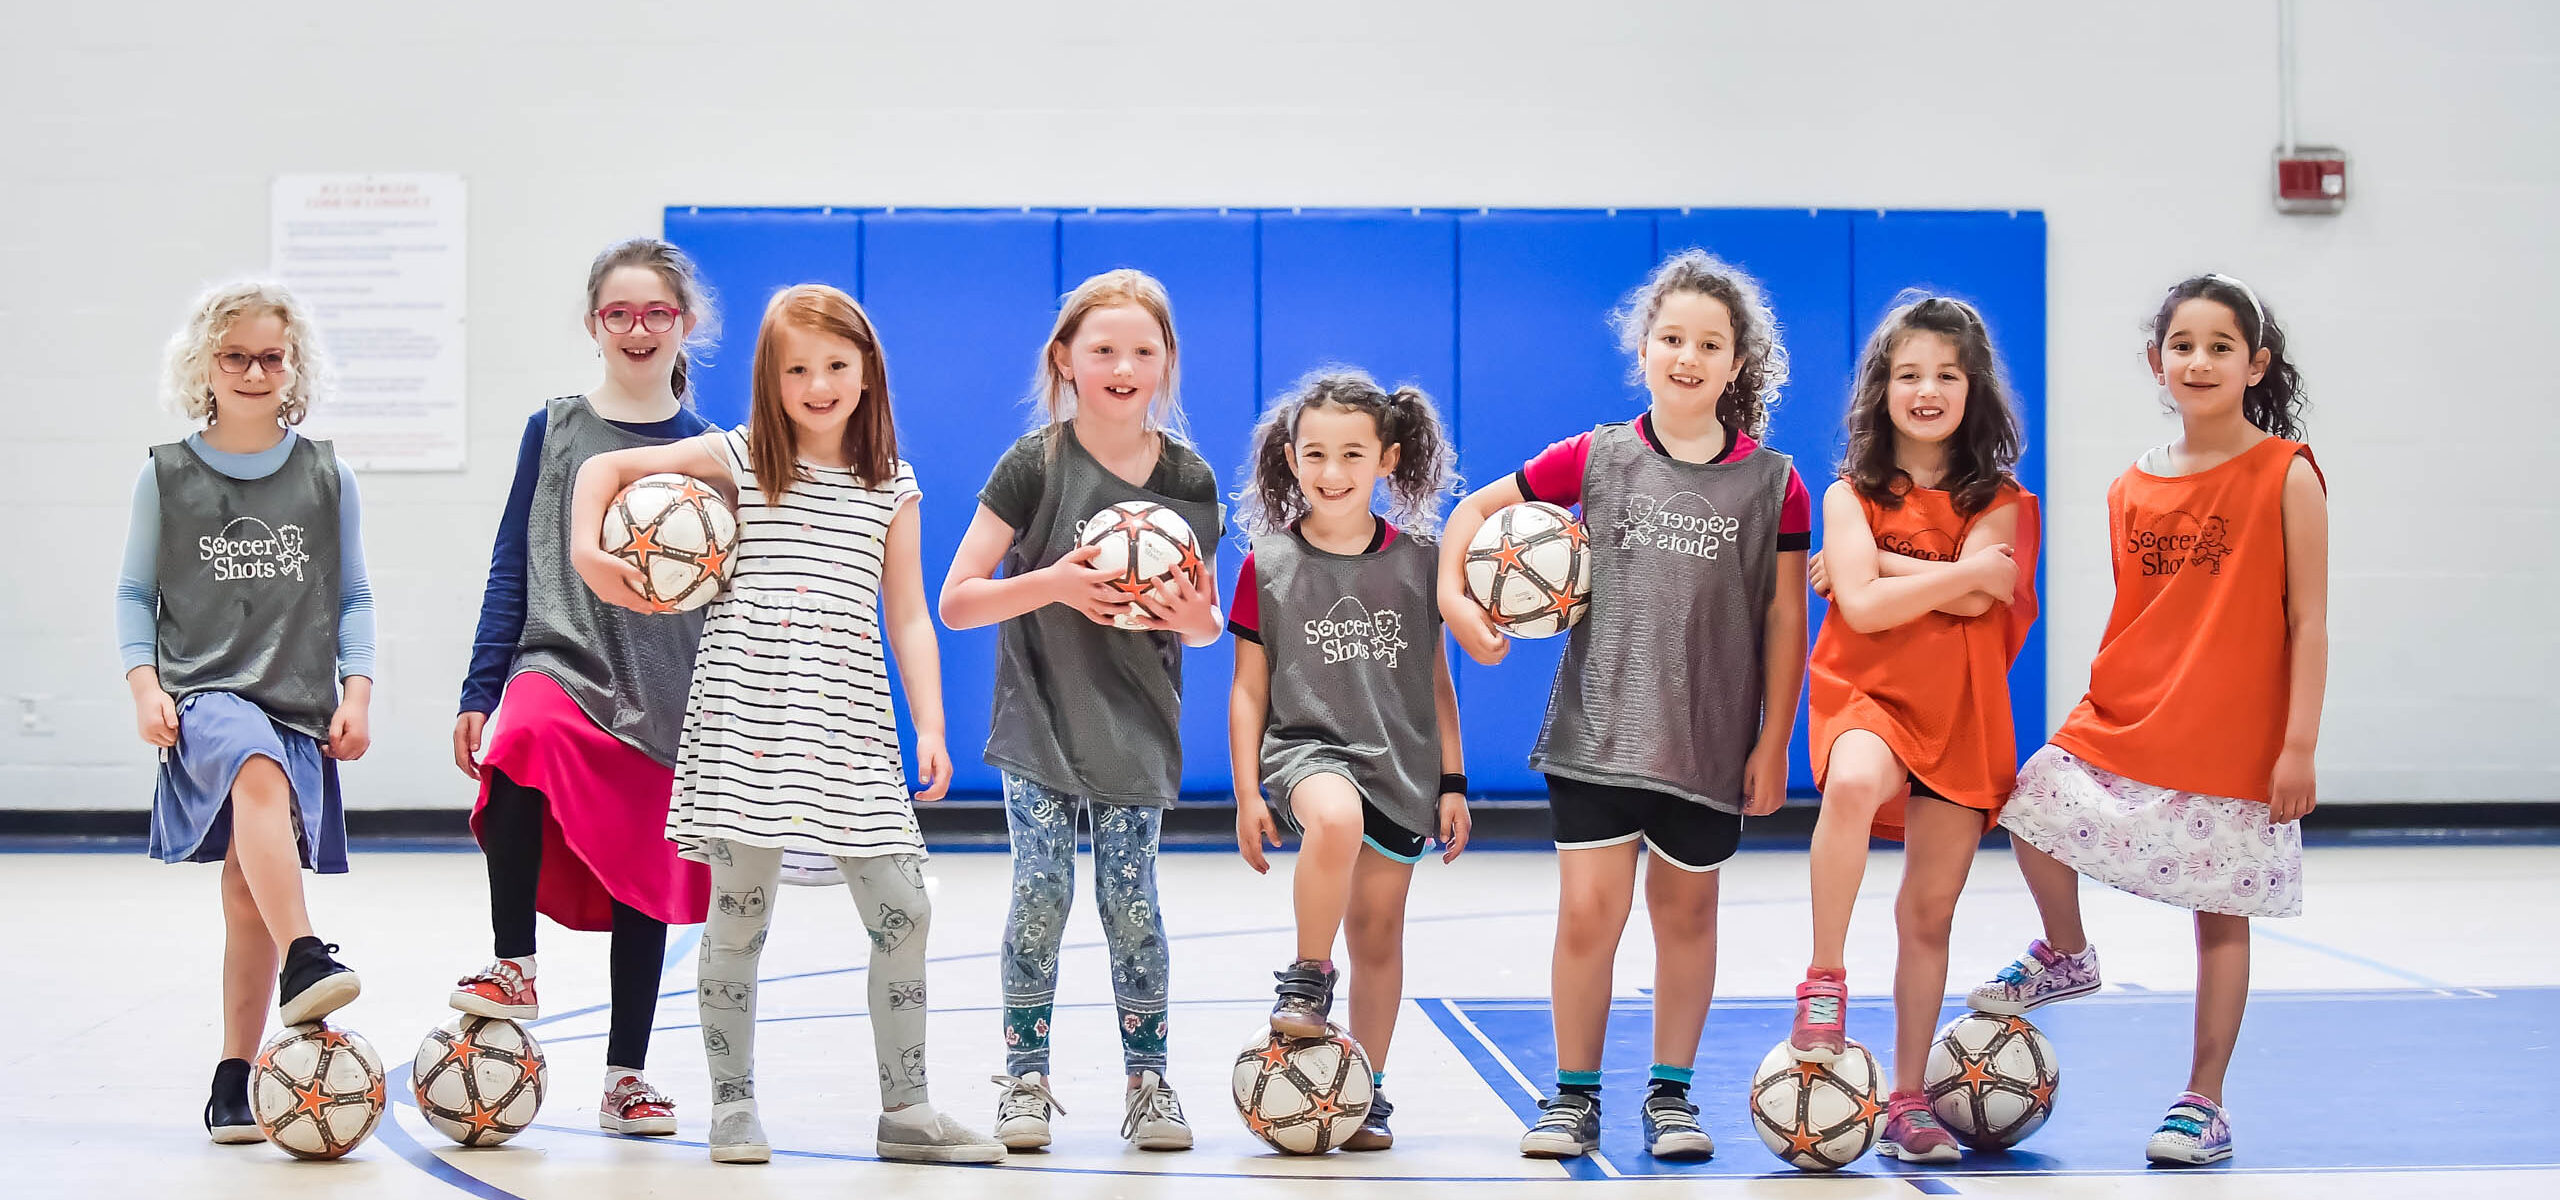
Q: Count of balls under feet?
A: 5